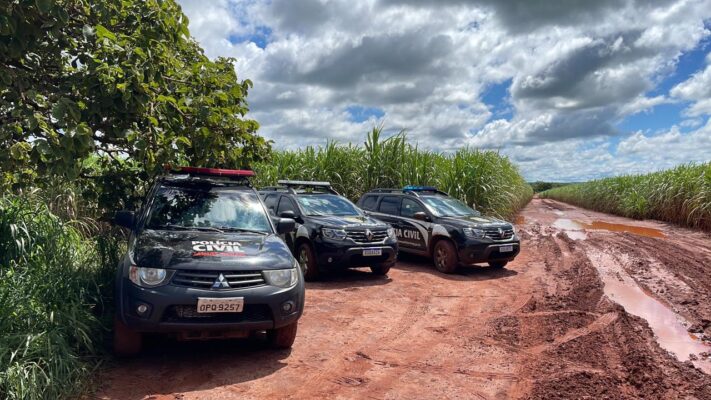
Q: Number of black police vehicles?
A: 3